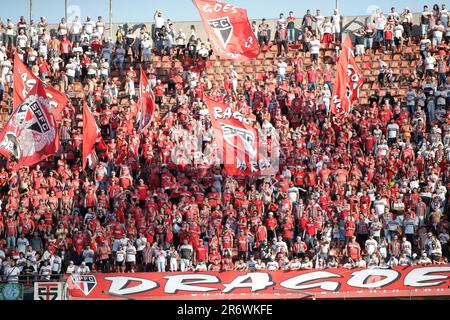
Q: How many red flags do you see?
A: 7